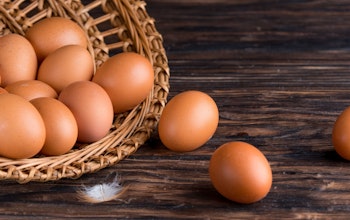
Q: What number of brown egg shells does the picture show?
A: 11